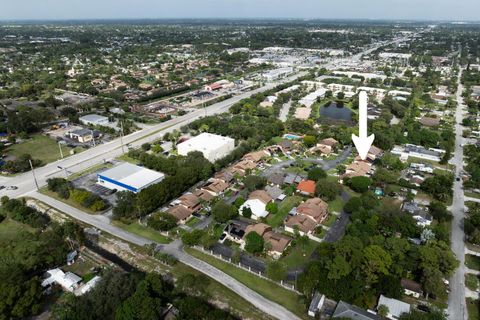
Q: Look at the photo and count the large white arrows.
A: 1